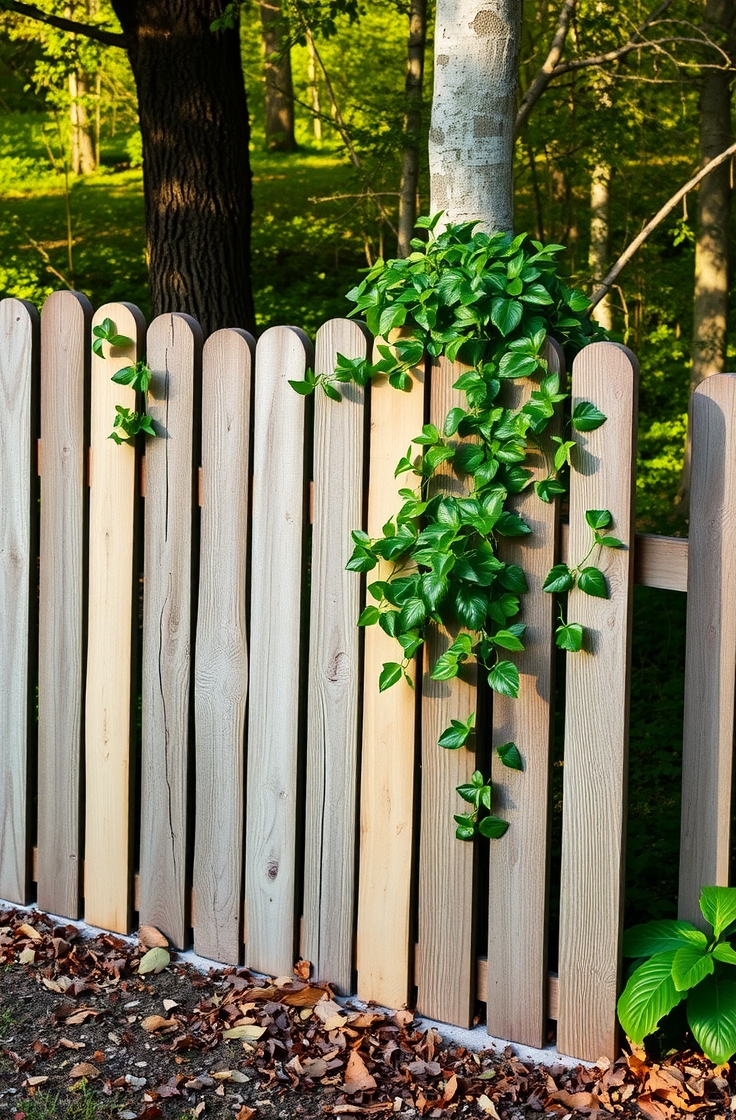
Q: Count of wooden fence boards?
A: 12